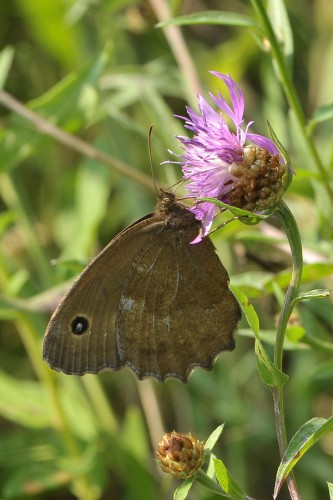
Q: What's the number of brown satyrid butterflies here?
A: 1